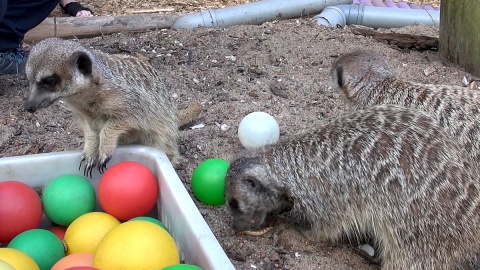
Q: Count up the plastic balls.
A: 15